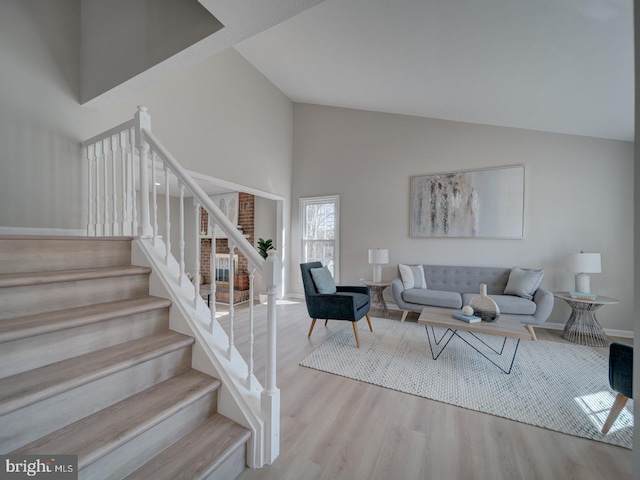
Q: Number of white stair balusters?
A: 13